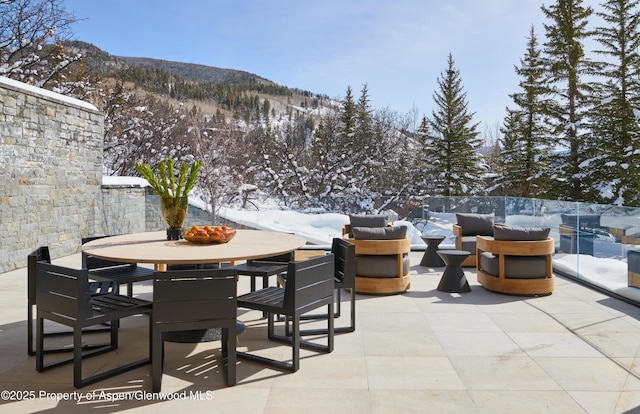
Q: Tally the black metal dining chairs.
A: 7